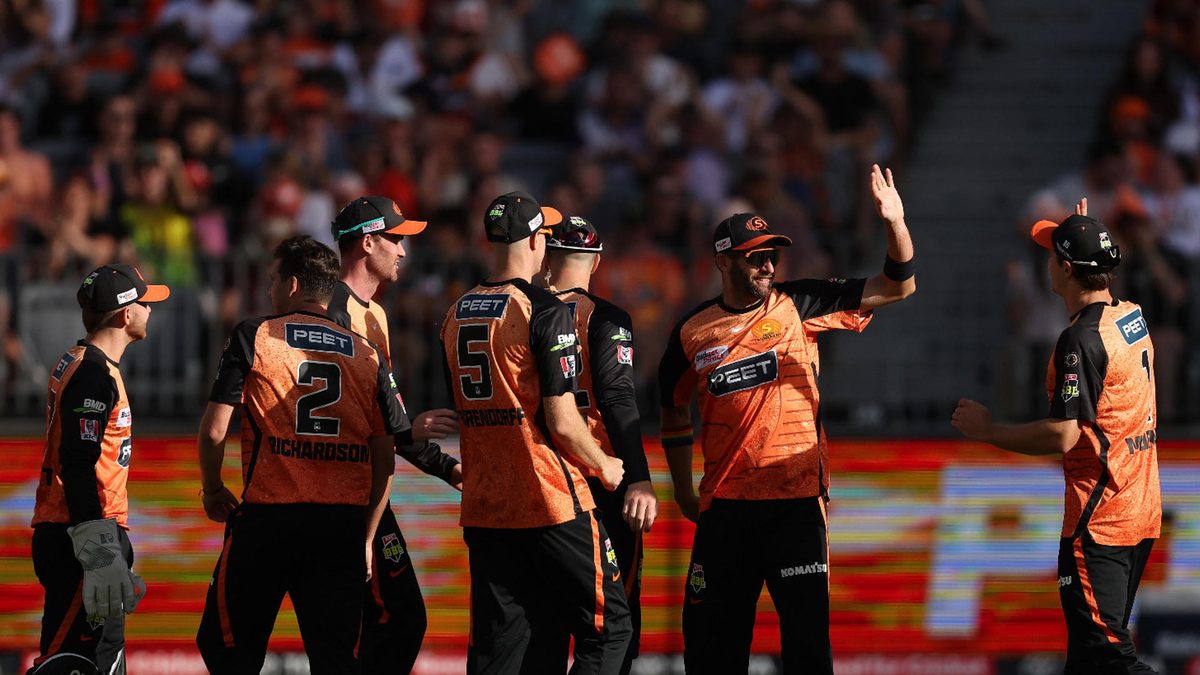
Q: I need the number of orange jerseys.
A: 7